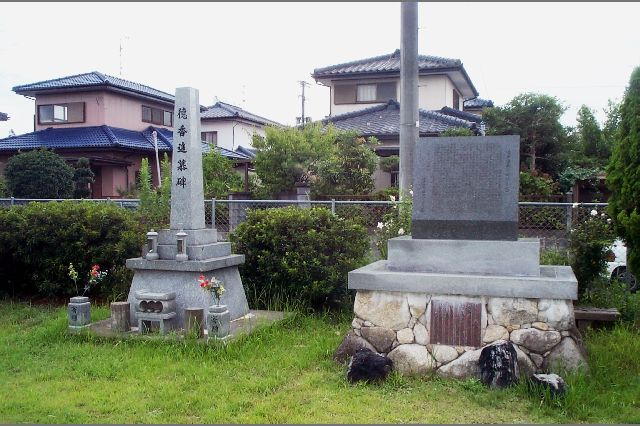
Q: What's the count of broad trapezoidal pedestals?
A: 1